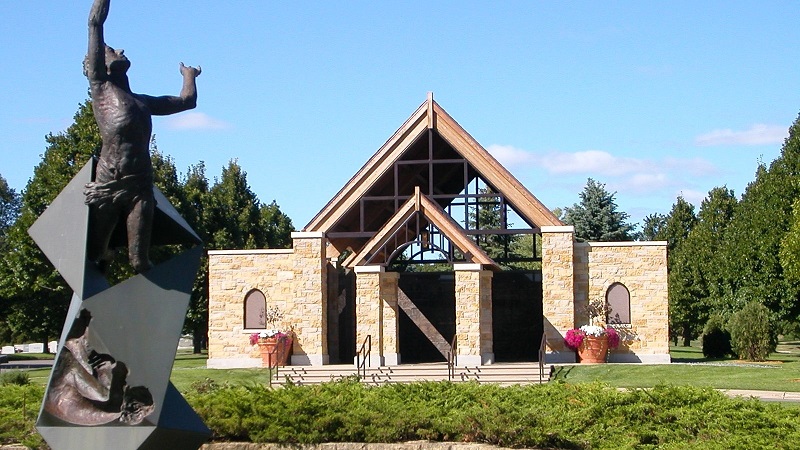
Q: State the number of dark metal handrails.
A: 4